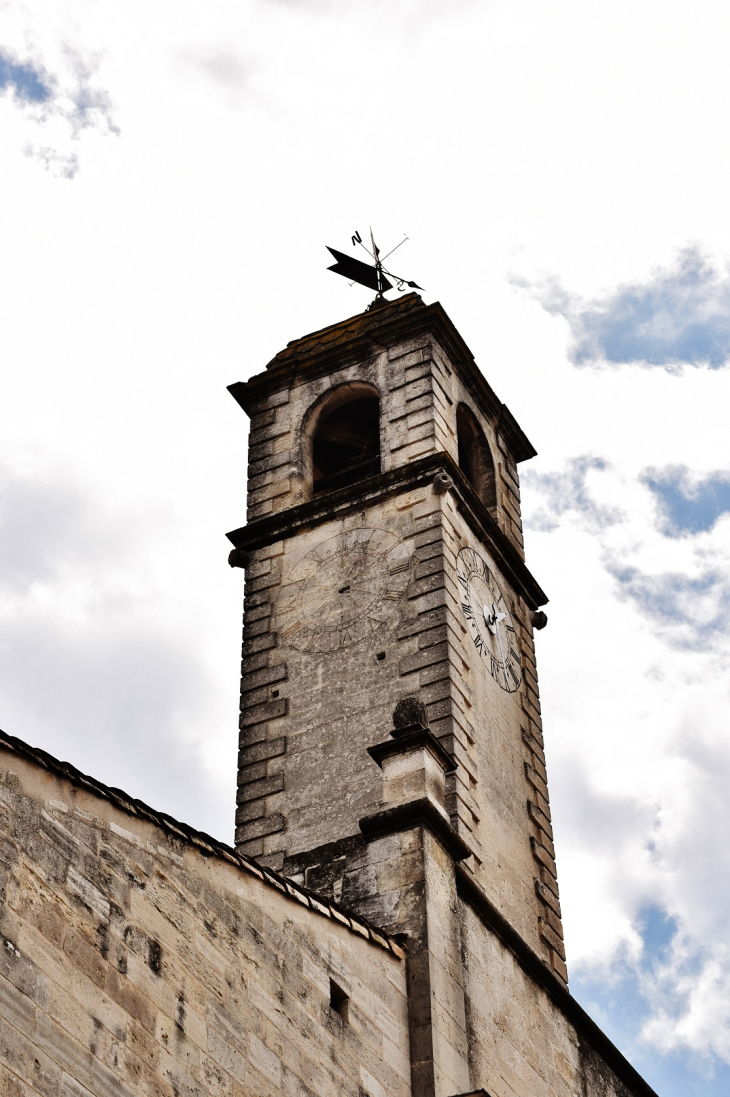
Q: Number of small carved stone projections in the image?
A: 3